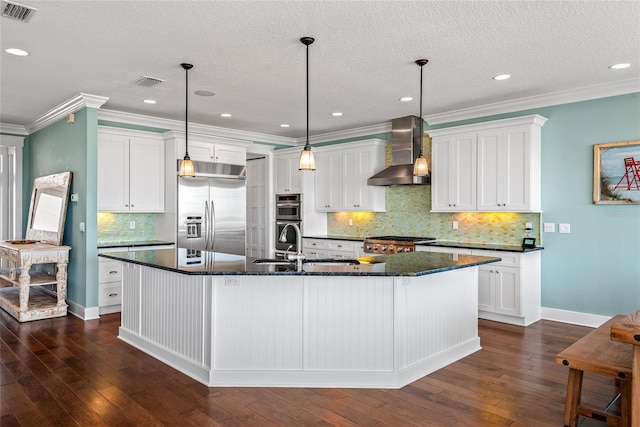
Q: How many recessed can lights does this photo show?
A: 8